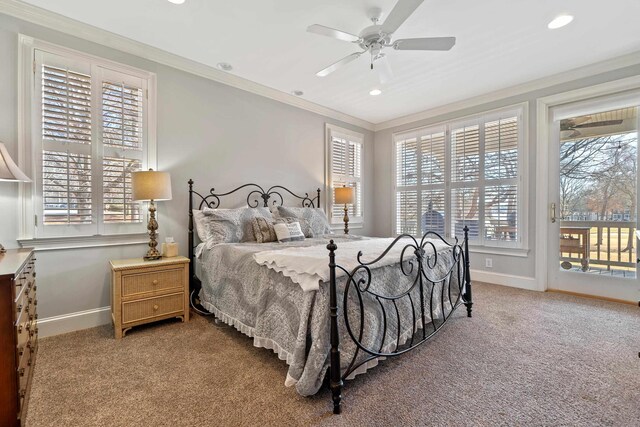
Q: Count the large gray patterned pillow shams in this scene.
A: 2